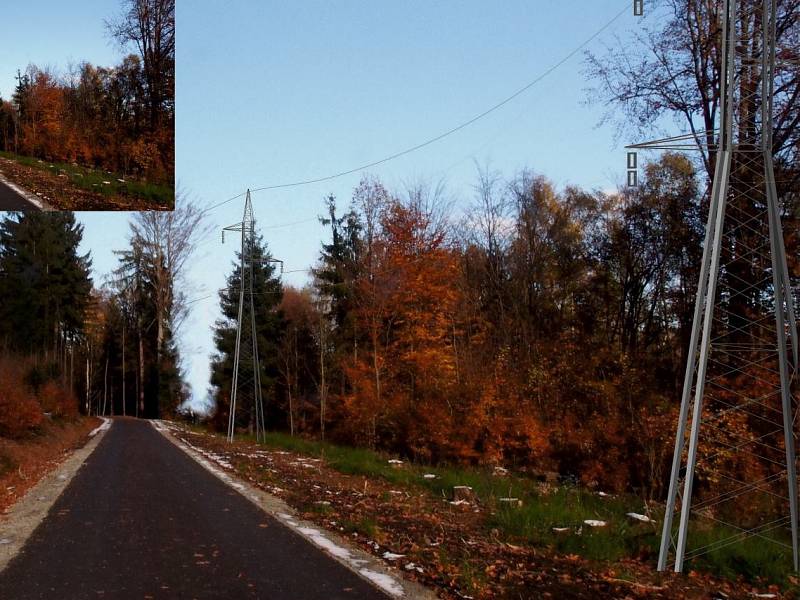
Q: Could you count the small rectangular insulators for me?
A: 3